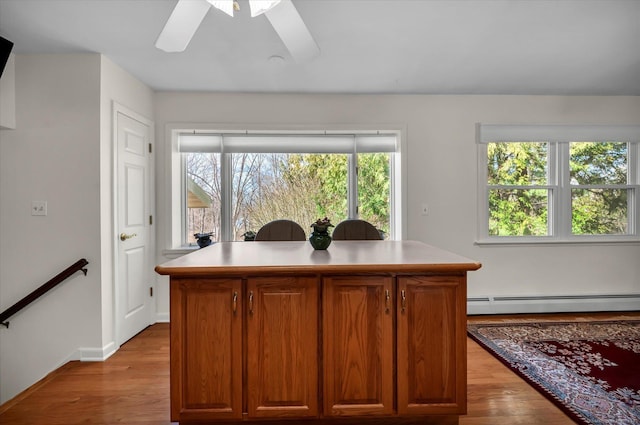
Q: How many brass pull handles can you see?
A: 4